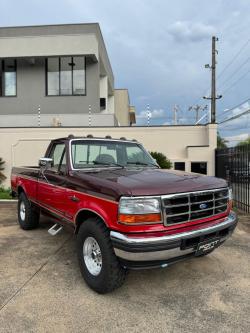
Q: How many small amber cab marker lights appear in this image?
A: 5